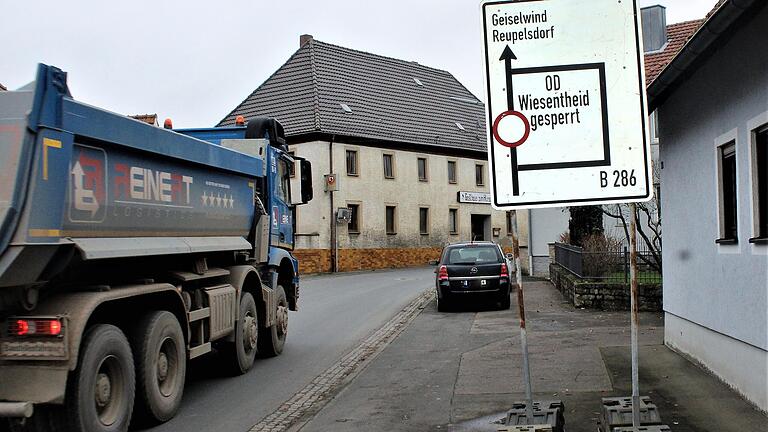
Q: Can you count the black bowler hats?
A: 0